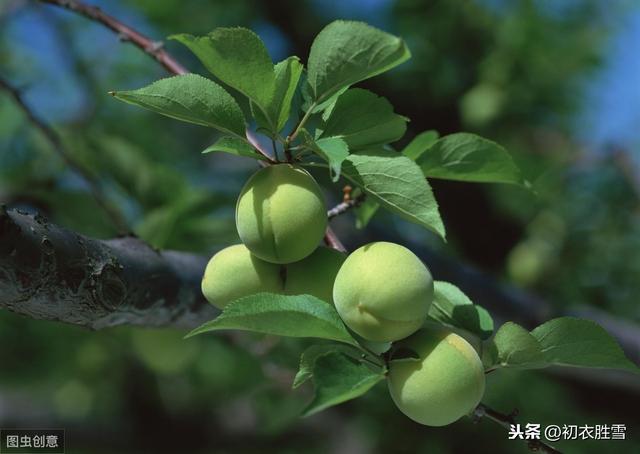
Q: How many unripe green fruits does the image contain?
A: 5